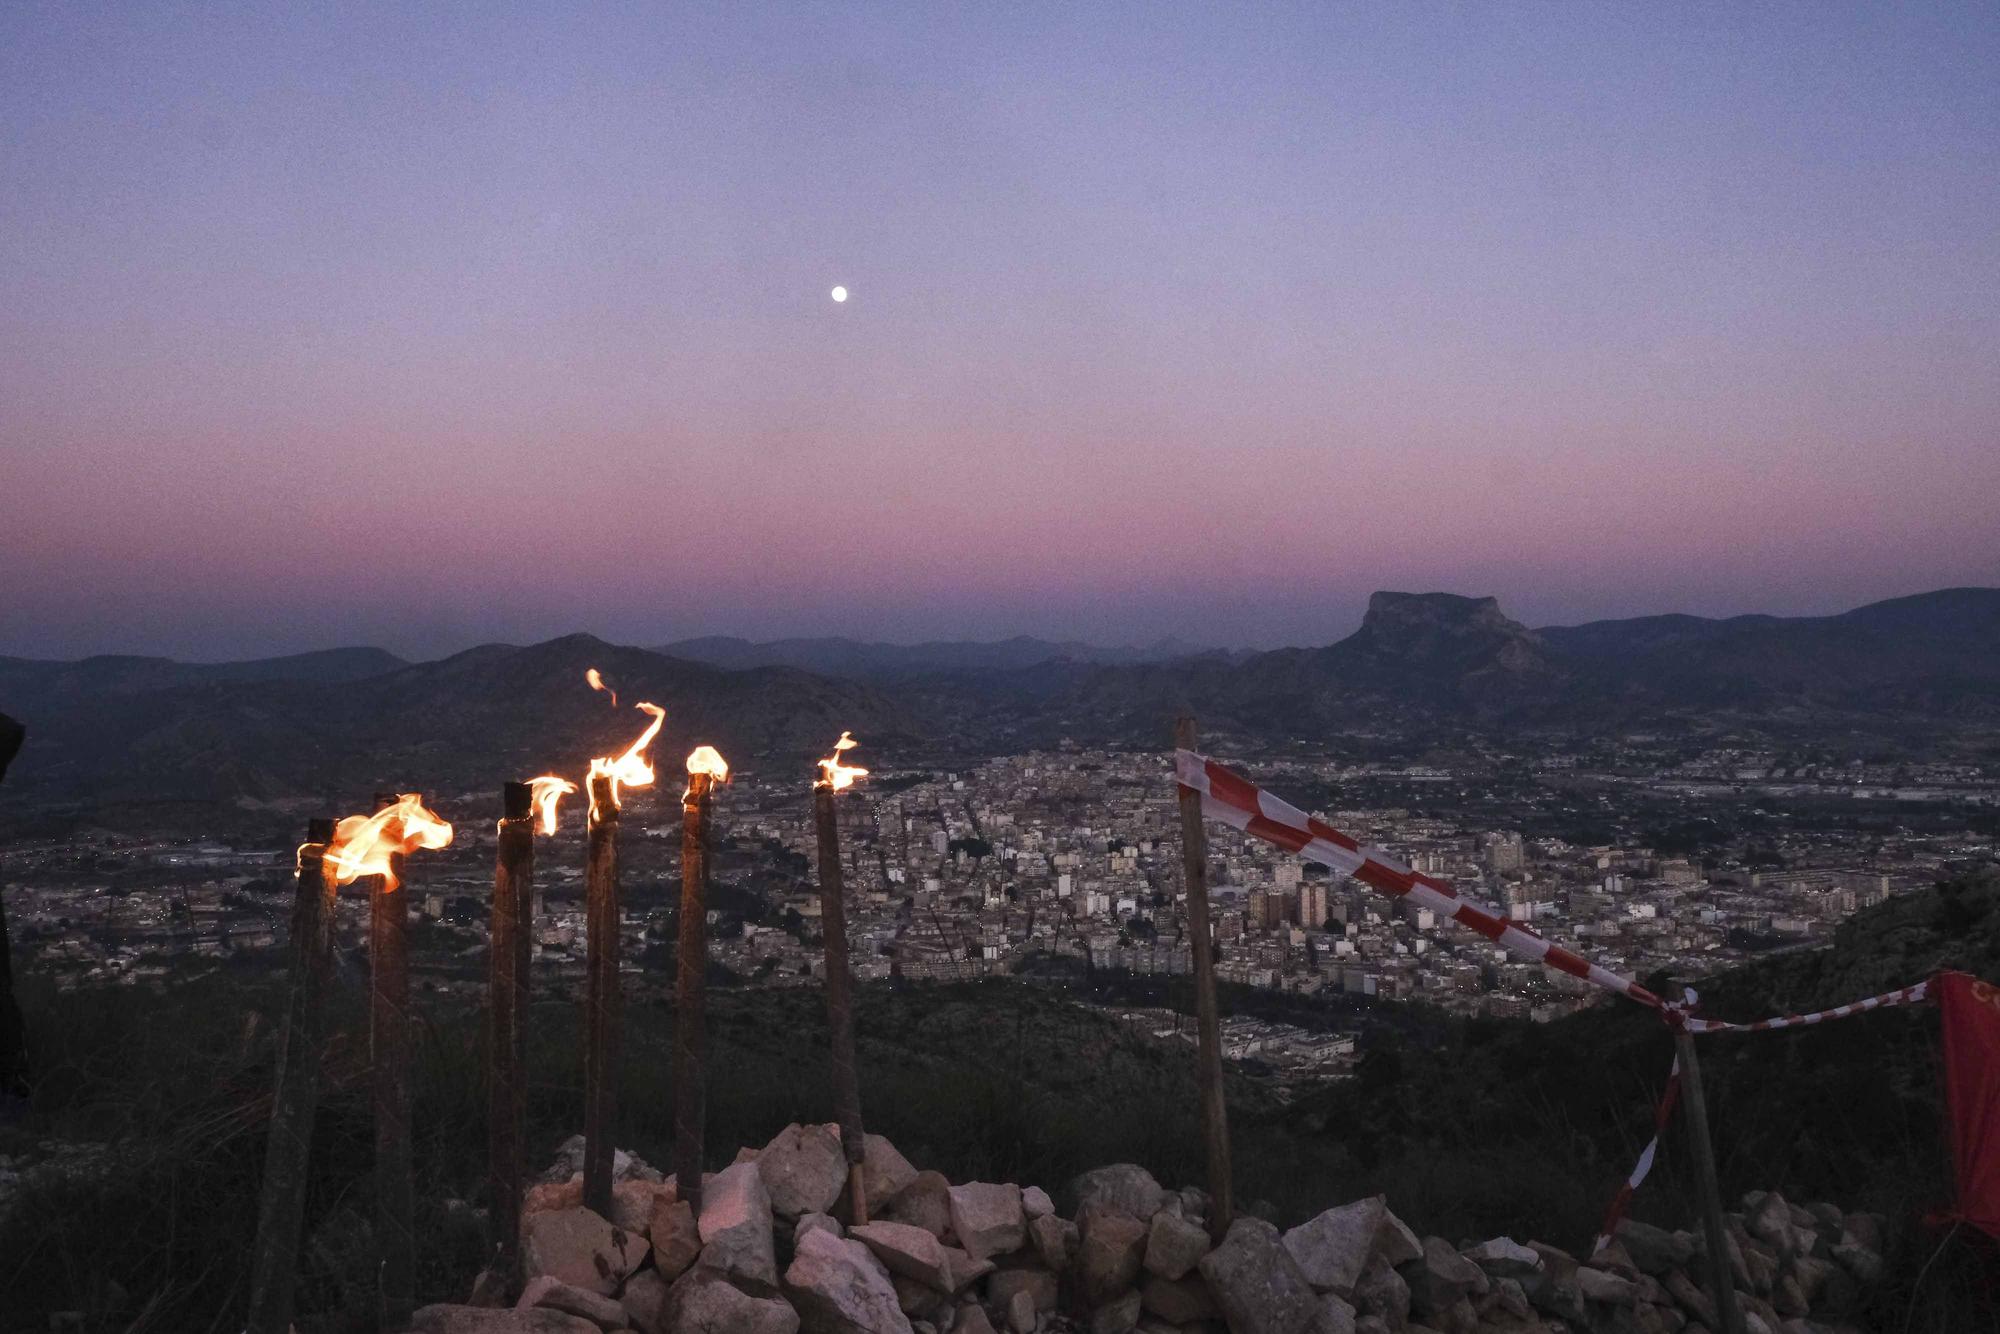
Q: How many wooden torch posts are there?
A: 6